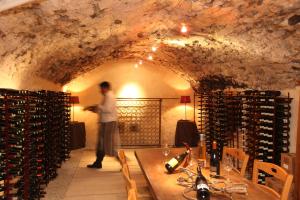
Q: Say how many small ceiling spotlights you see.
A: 5